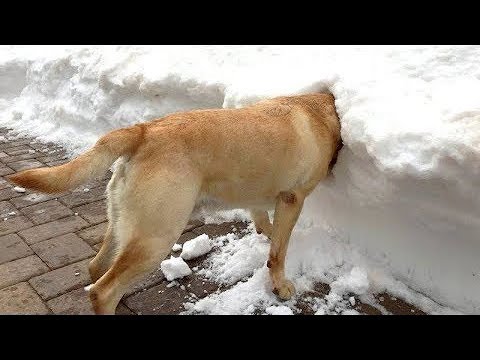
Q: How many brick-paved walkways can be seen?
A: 1